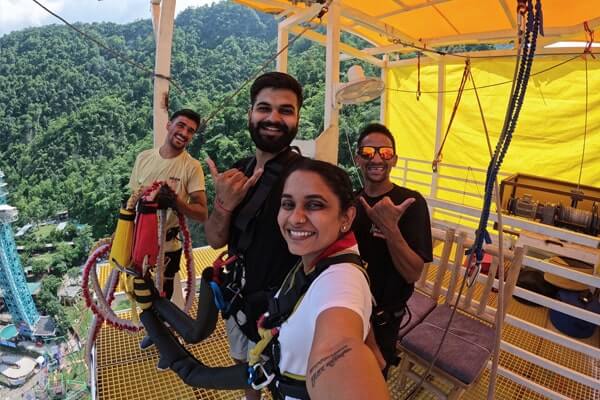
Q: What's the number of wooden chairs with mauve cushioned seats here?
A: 2